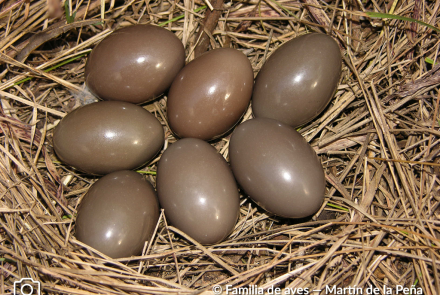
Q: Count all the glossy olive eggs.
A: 7